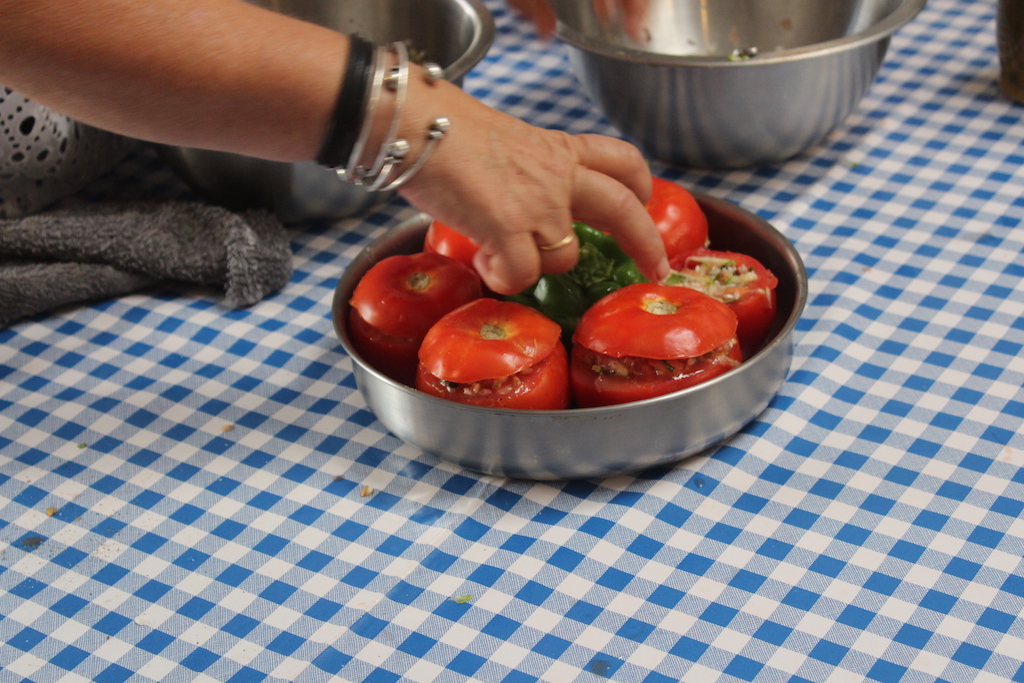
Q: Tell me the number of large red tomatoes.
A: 6